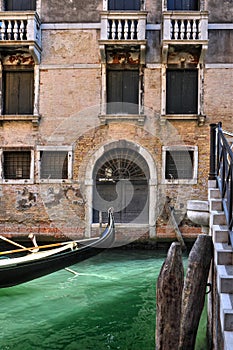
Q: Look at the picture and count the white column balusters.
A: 12